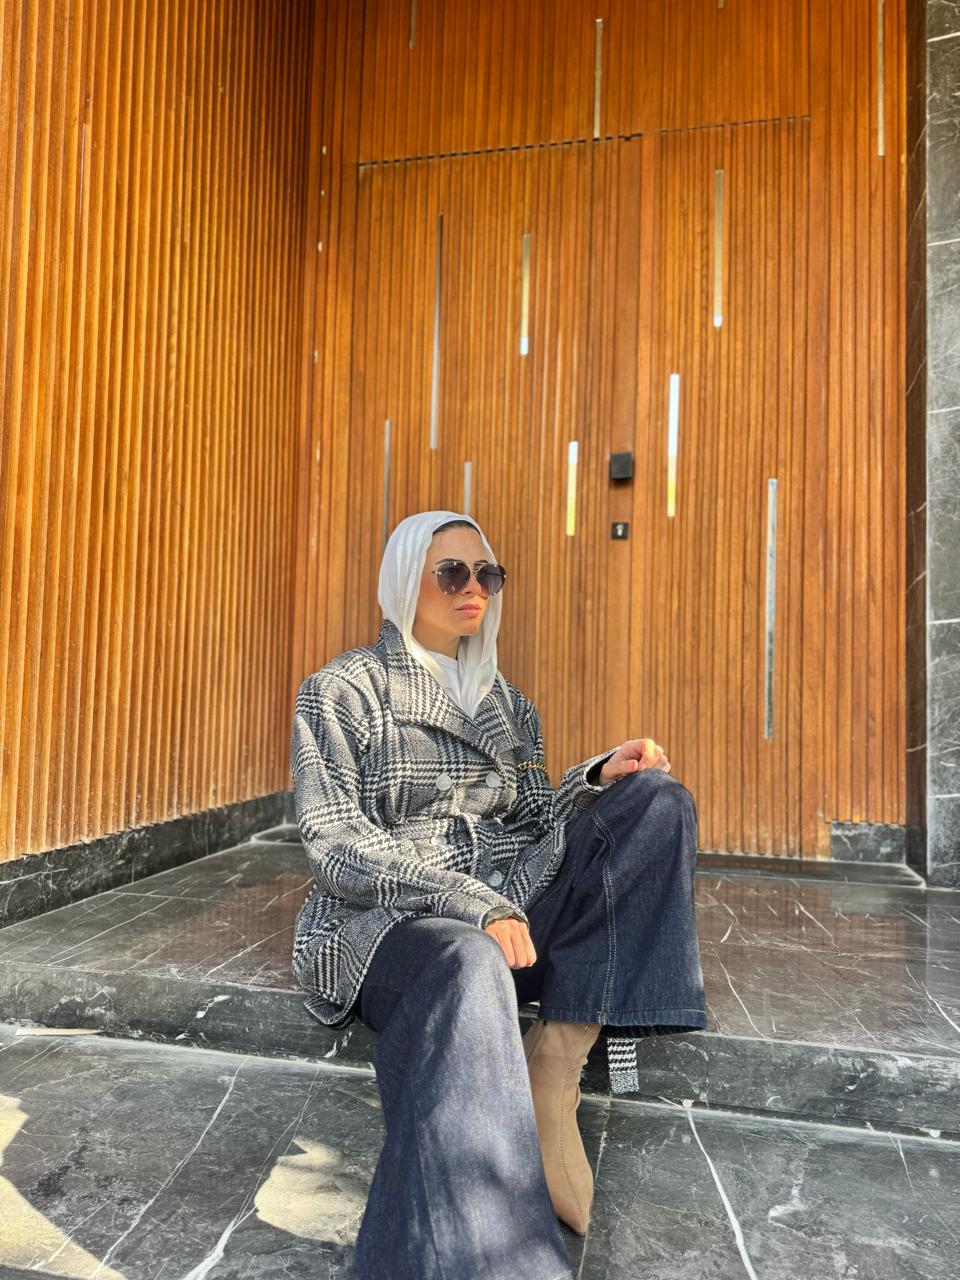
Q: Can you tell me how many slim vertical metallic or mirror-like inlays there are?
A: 12